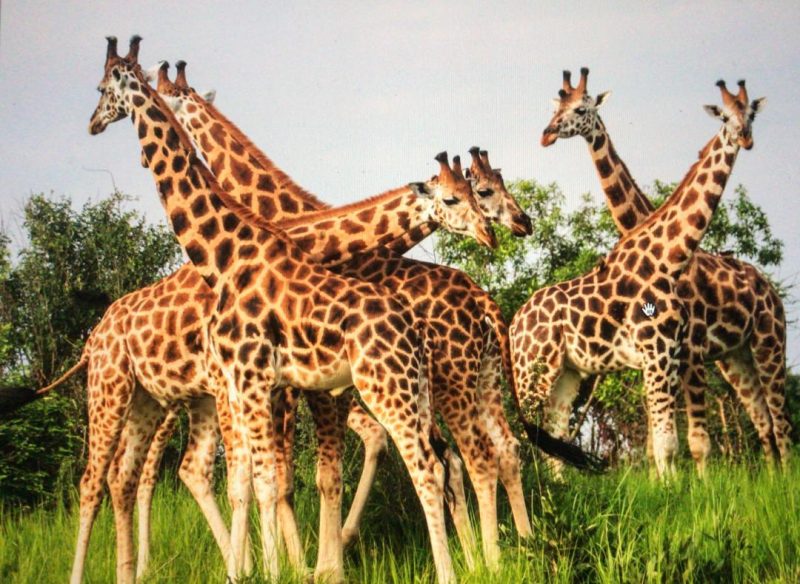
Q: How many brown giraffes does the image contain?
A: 6